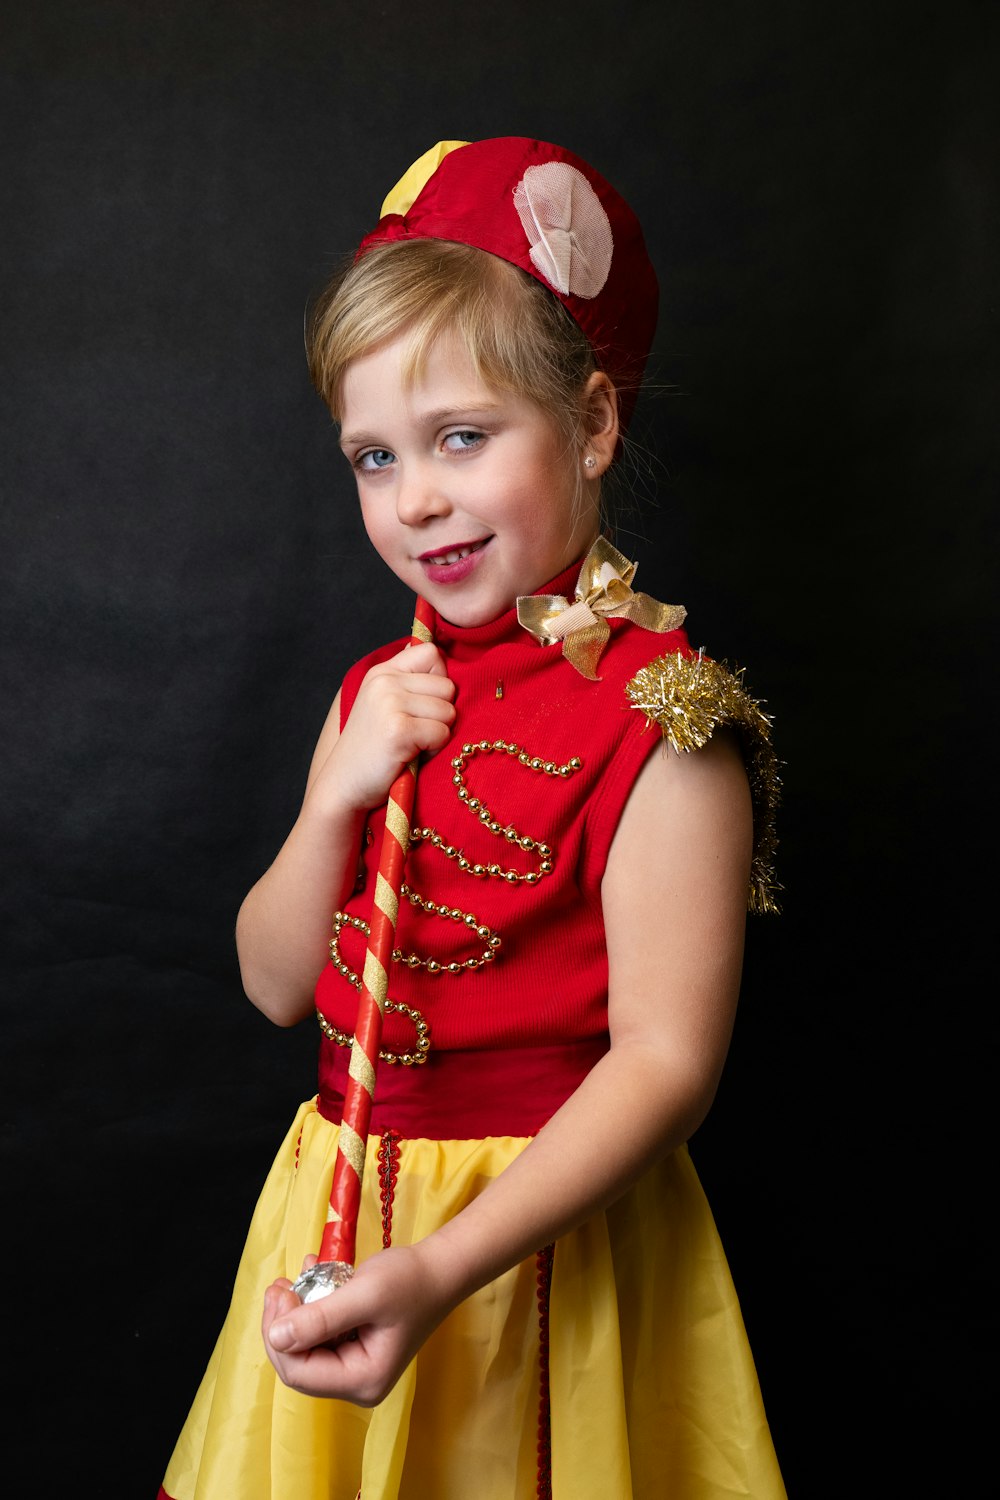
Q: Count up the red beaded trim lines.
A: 3